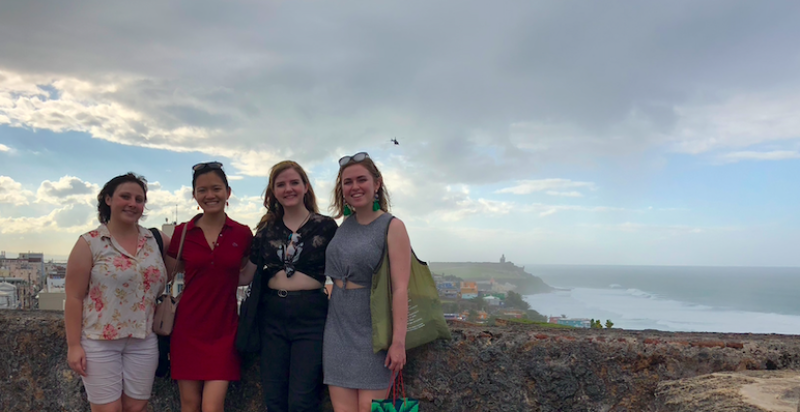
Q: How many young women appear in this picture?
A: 4